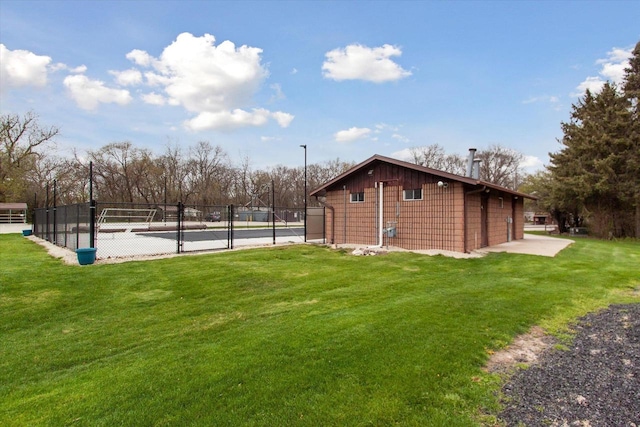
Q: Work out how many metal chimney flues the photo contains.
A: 2